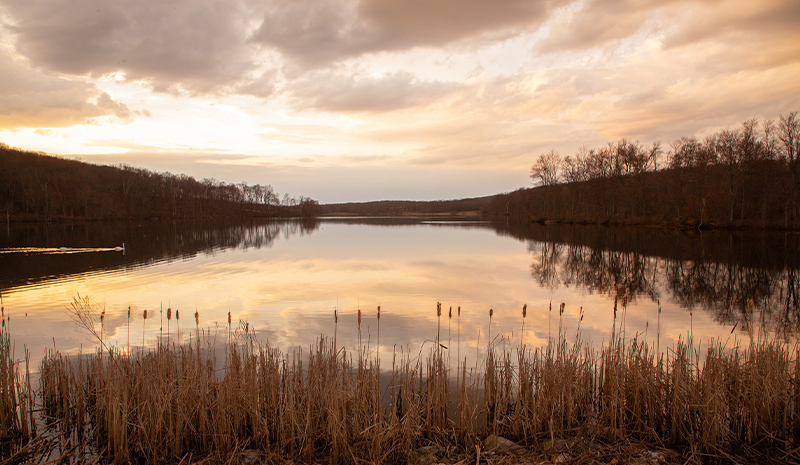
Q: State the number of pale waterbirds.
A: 2